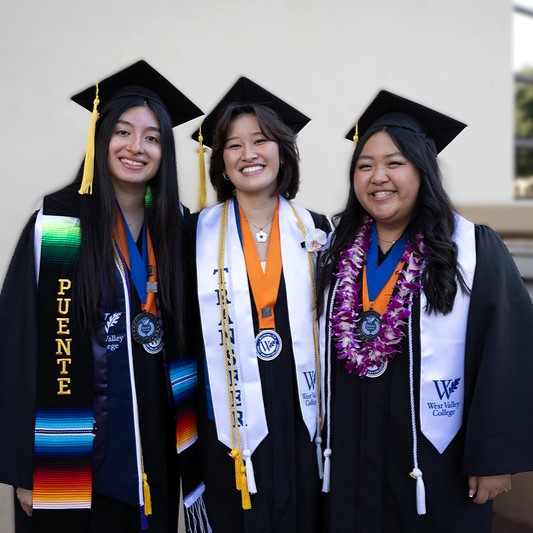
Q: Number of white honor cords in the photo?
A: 2